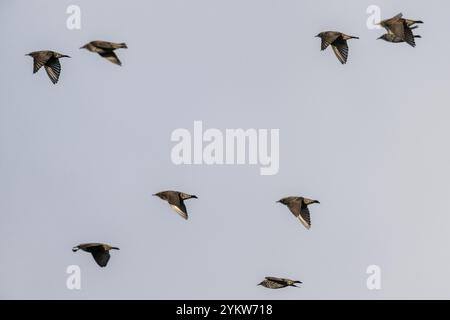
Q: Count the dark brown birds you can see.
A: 9